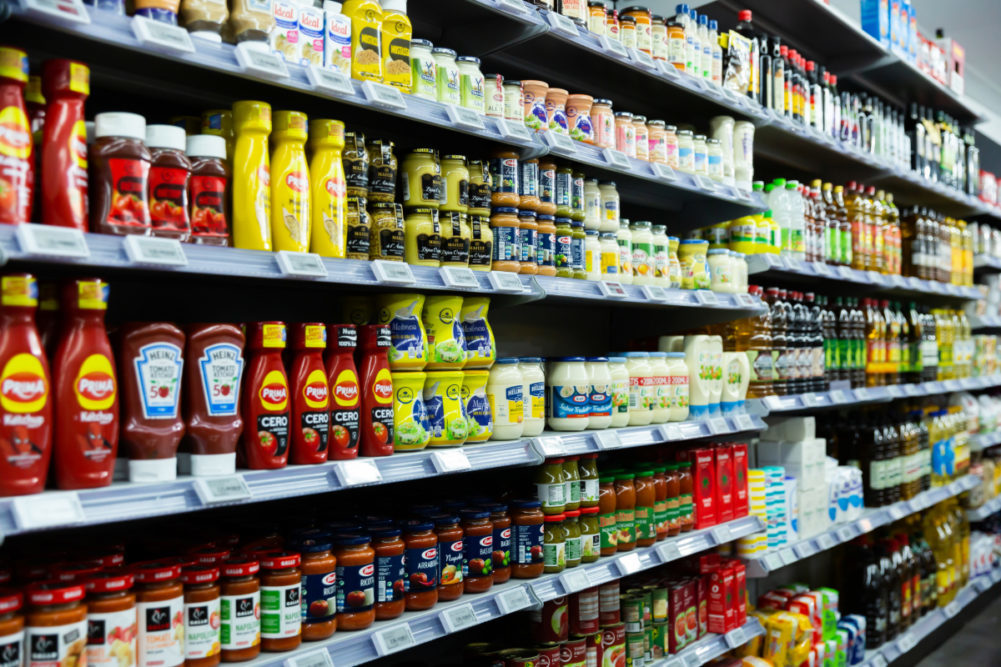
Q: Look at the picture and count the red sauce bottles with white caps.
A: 5